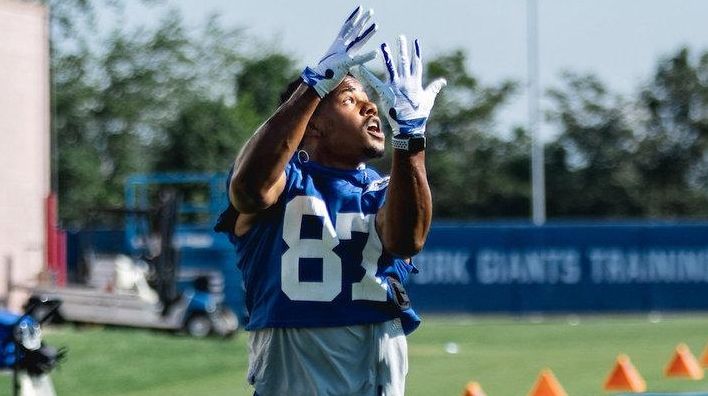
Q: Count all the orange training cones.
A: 5